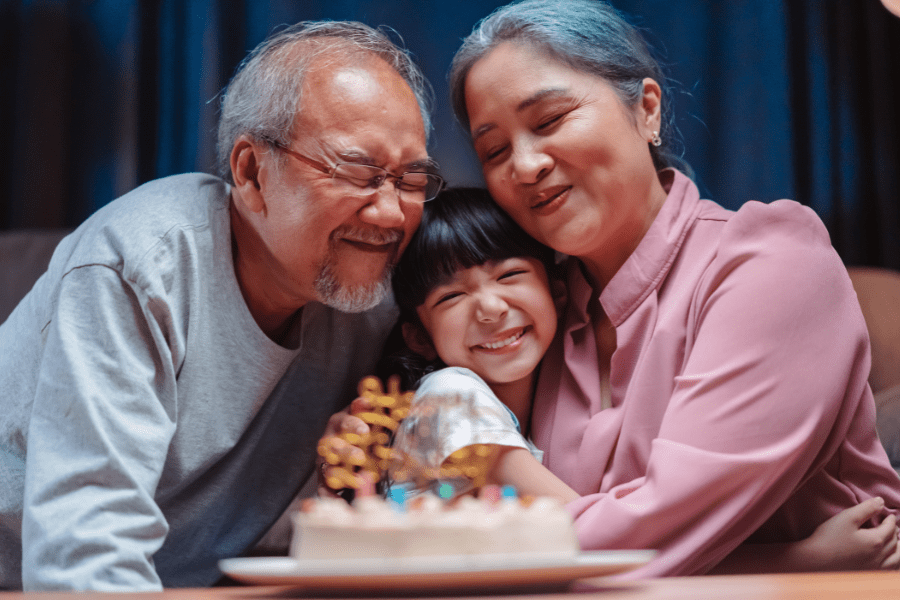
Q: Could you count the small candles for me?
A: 5